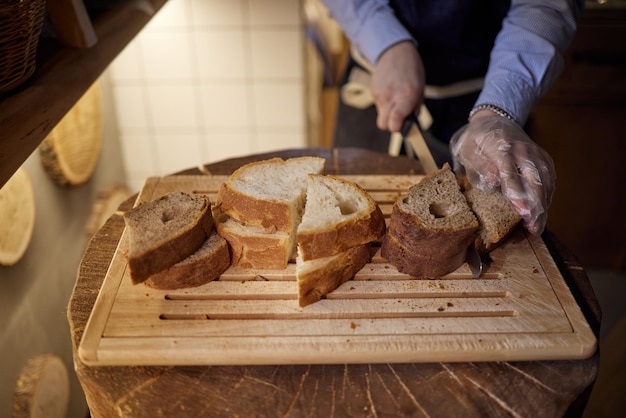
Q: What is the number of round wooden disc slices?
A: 4